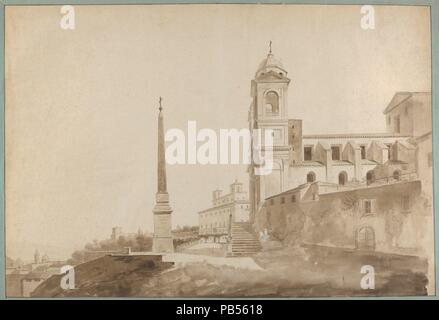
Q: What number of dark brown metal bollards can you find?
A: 0